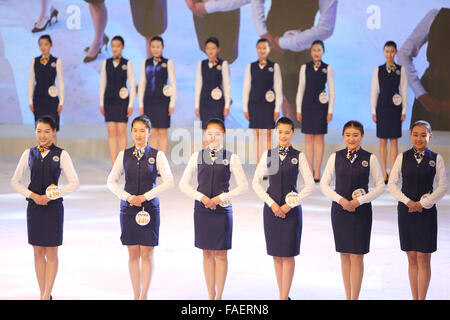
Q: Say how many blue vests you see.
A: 13